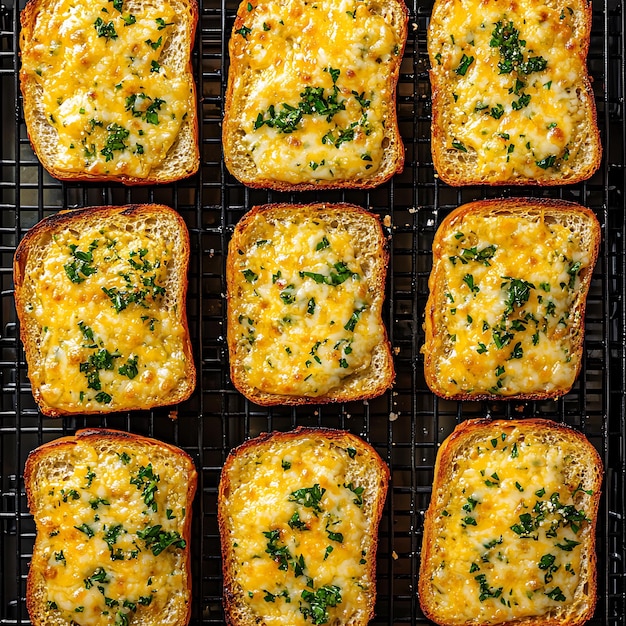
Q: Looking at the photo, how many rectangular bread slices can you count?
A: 9